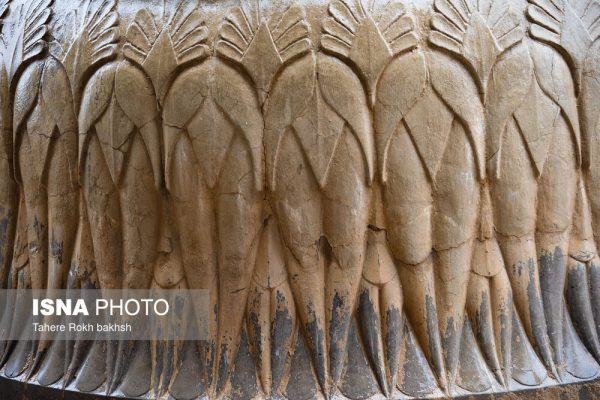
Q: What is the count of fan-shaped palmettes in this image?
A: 7